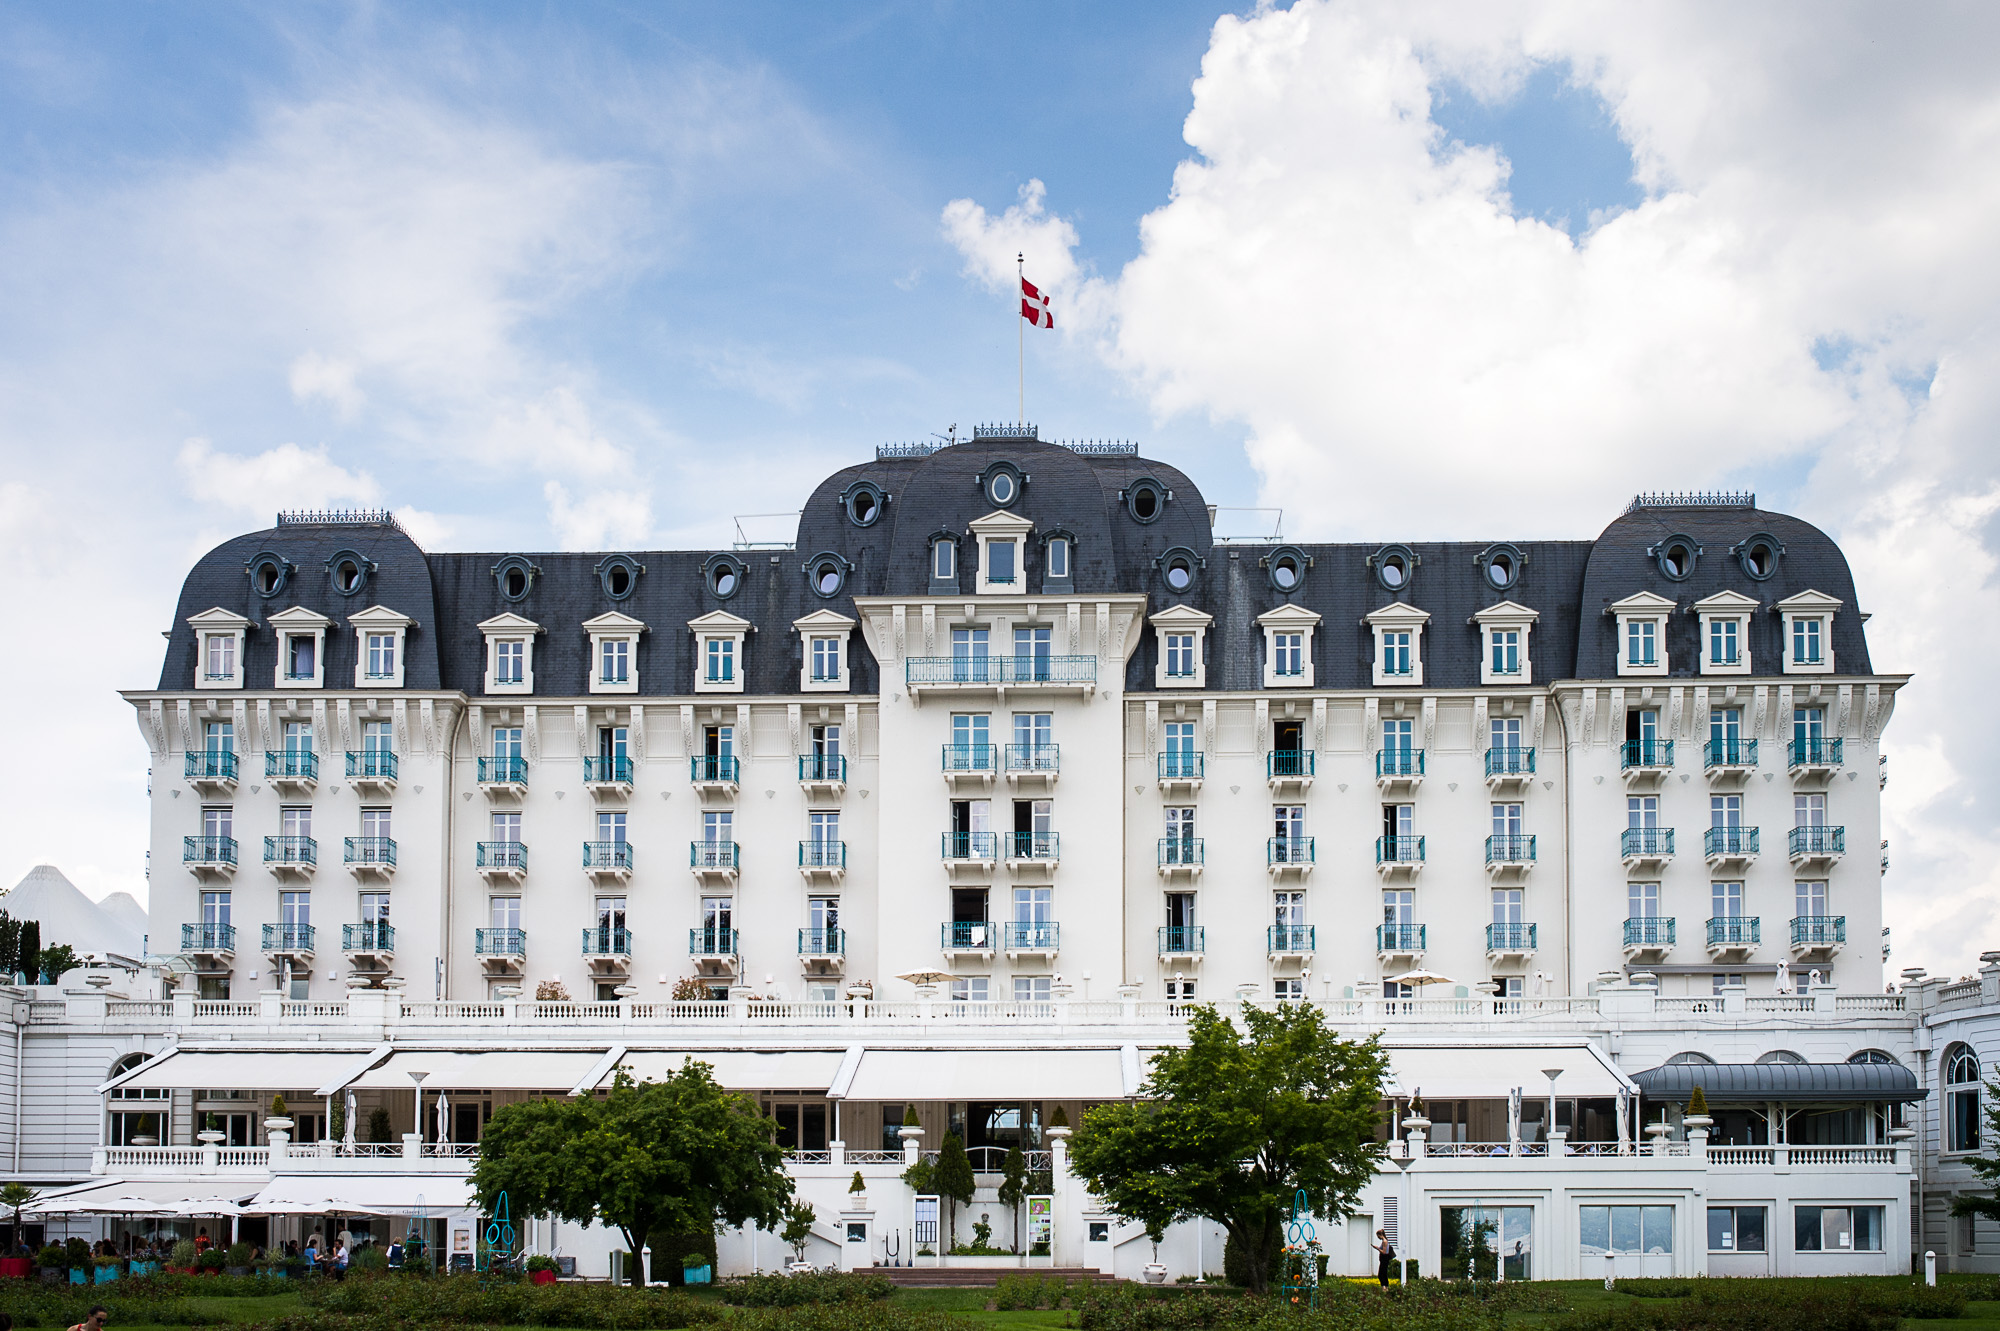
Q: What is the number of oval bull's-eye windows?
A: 15